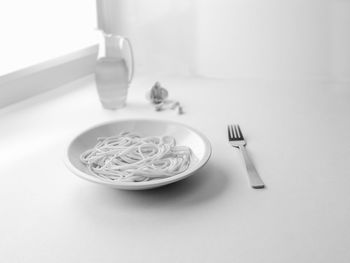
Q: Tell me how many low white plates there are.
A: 1